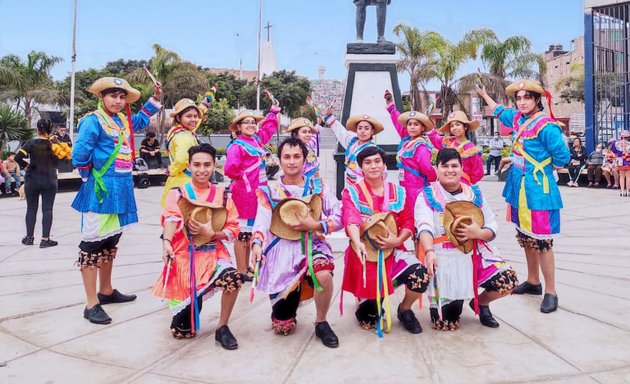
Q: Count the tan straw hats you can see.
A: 12